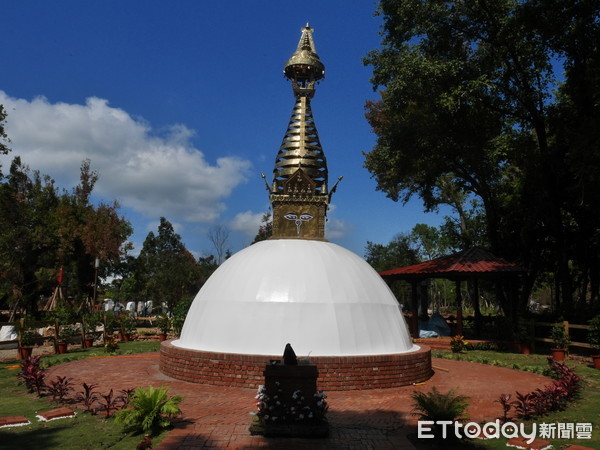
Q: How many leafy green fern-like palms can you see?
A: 2